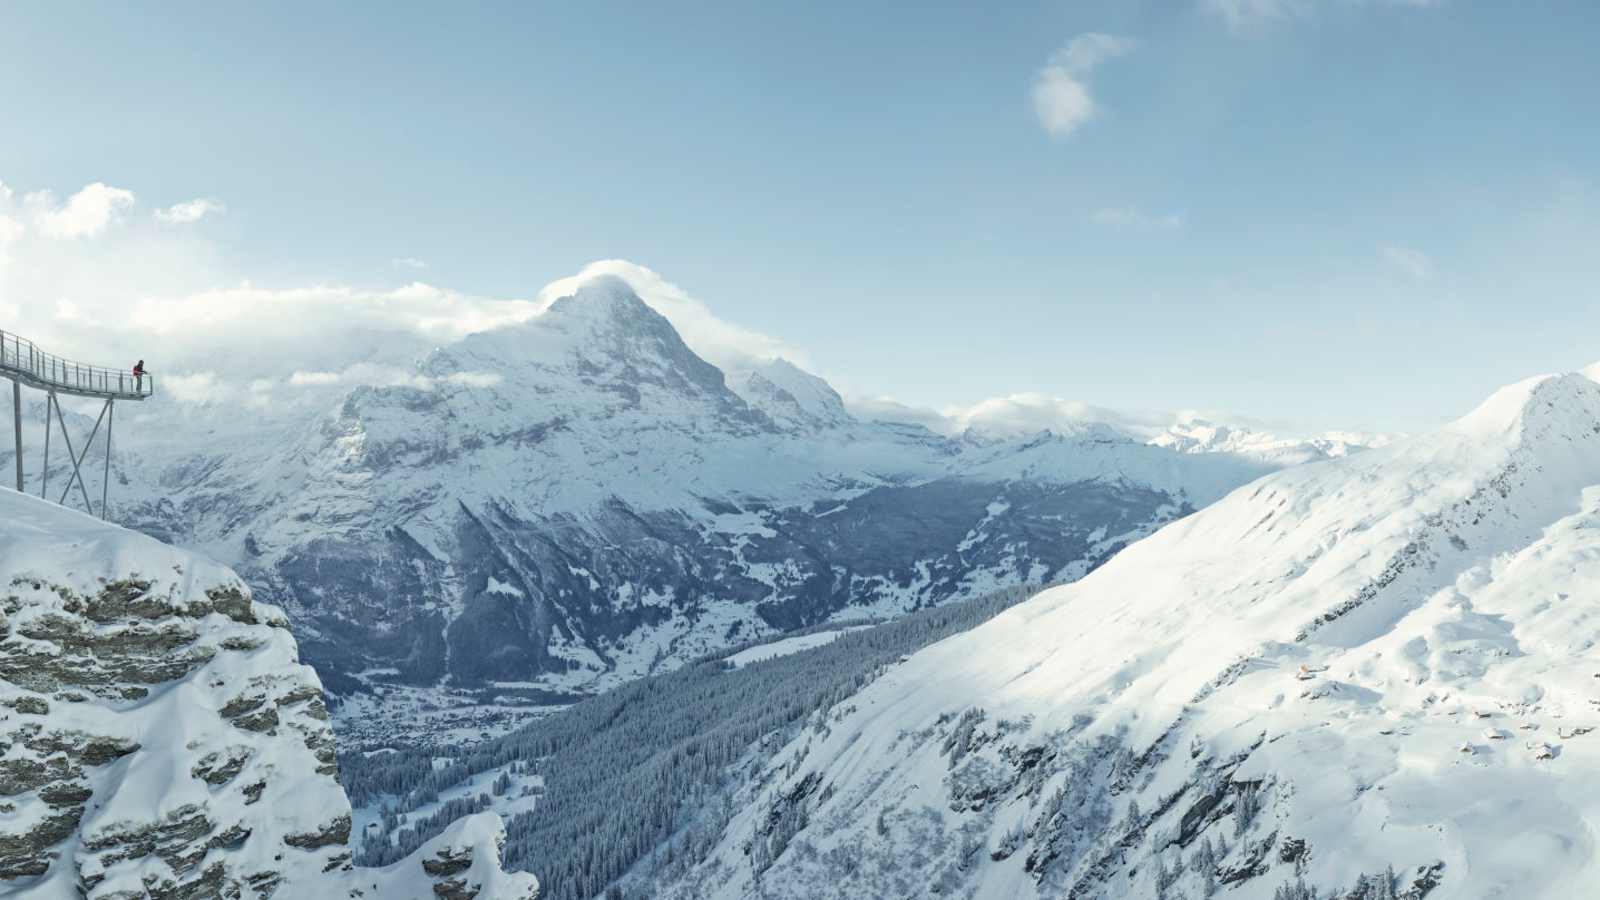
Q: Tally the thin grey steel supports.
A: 5